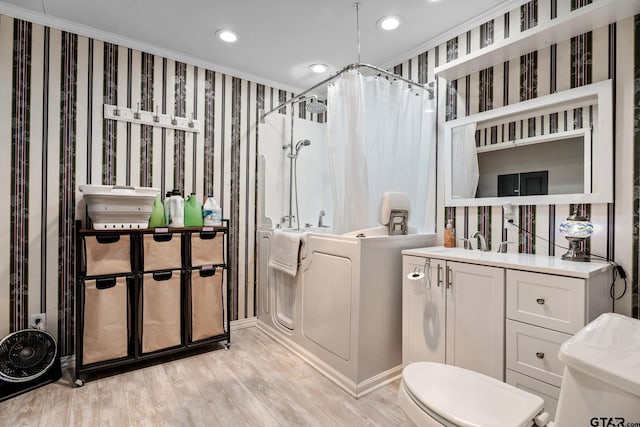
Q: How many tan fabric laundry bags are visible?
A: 6